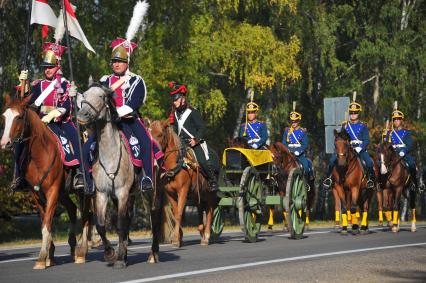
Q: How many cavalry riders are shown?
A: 7